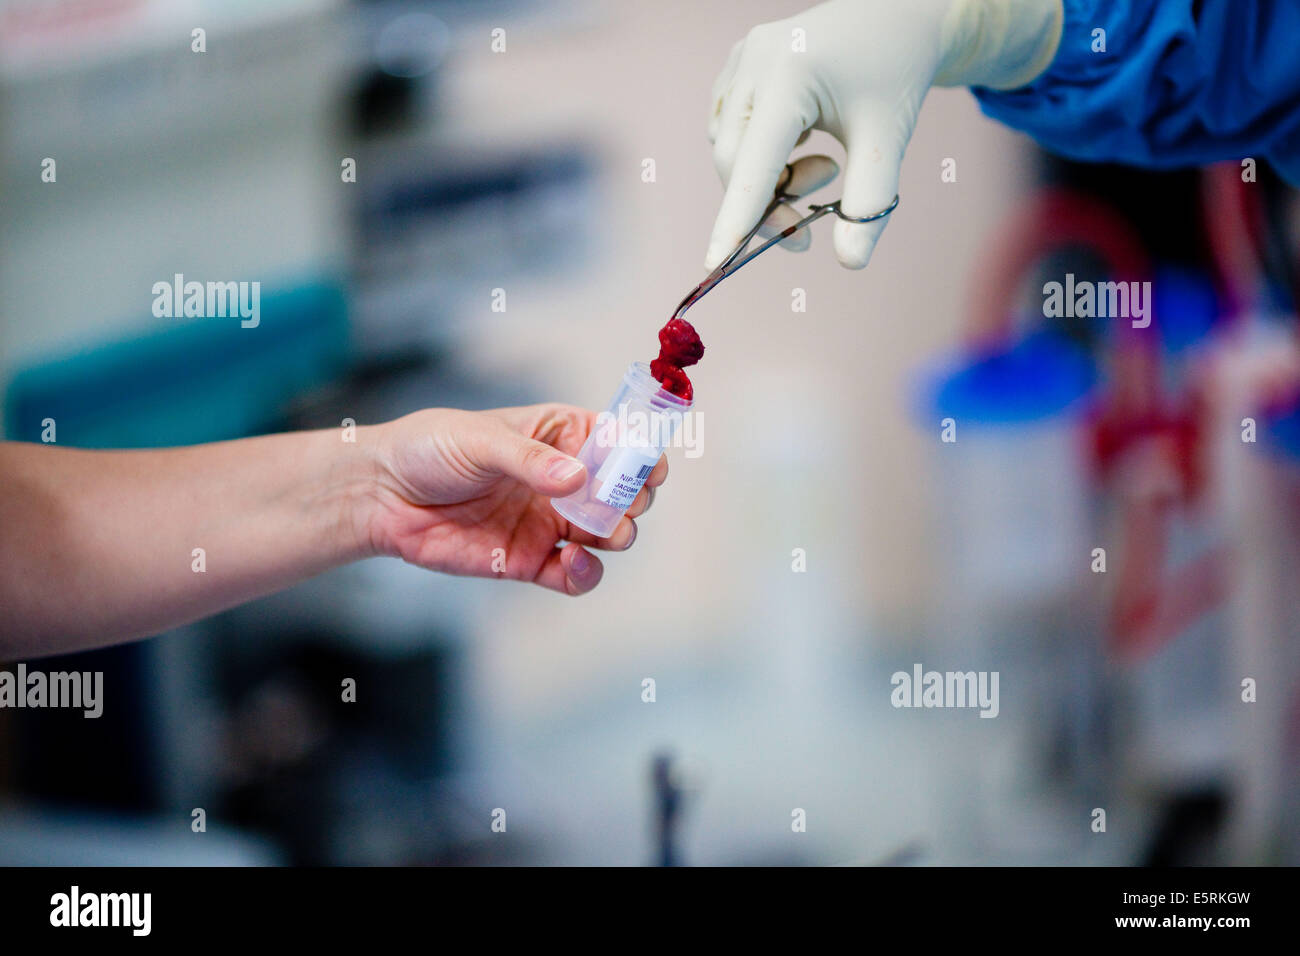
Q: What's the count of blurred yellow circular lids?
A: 0